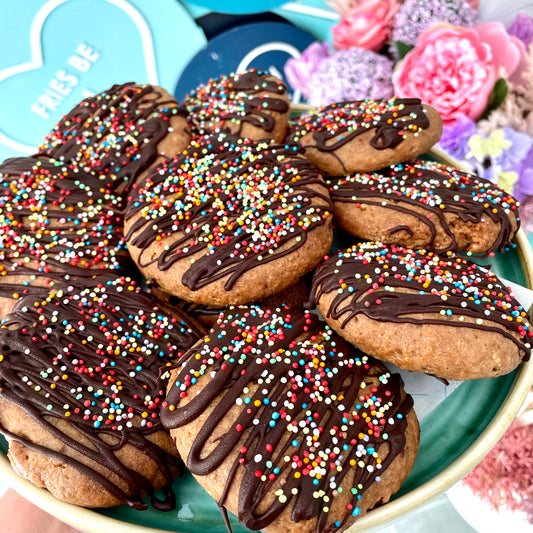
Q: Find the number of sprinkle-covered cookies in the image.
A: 9